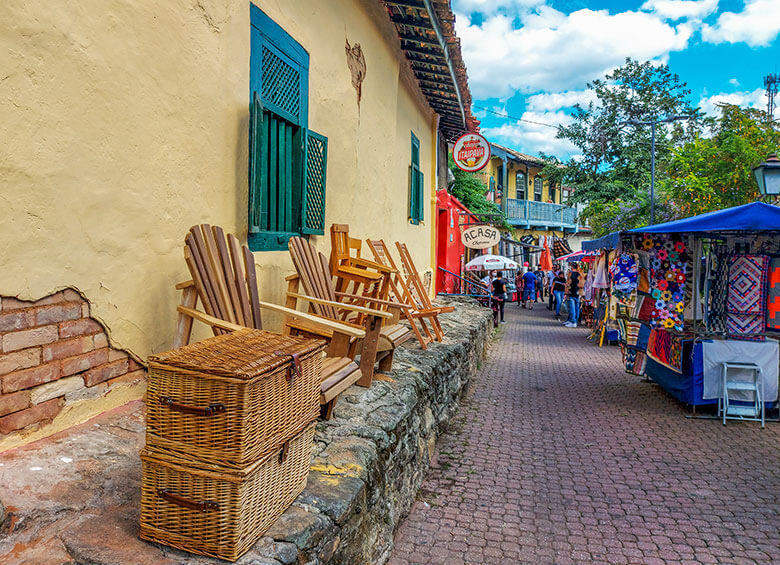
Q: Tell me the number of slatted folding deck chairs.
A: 2